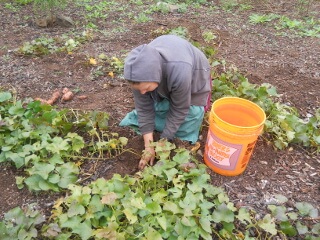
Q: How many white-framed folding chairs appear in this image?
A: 0